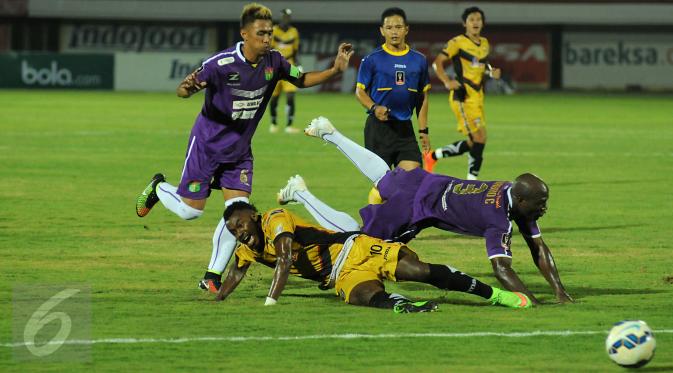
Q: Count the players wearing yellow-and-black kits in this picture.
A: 3